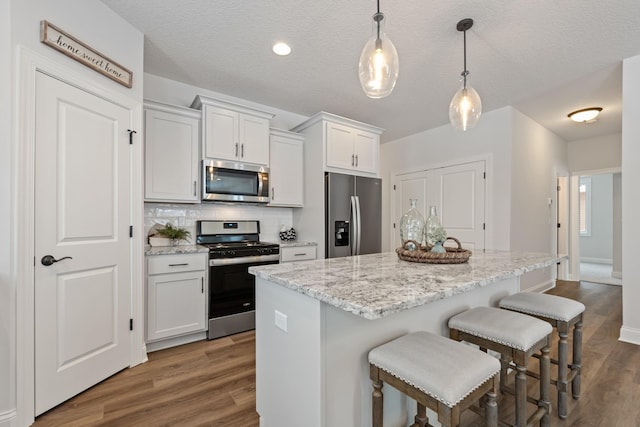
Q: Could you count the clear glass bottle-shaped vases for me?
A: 2